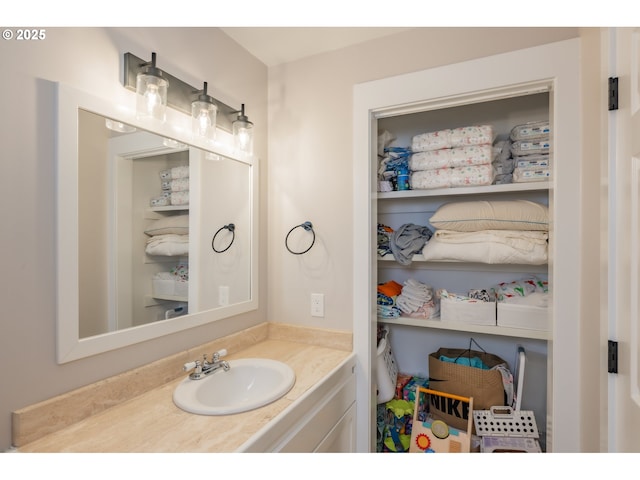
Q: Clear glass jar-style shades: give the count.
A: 3